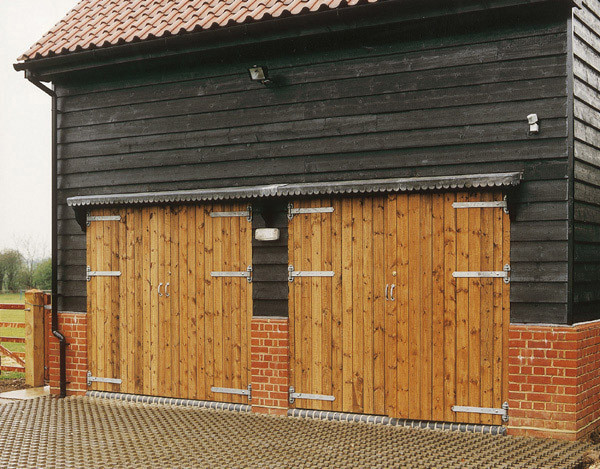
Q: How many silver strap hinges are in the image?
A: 12